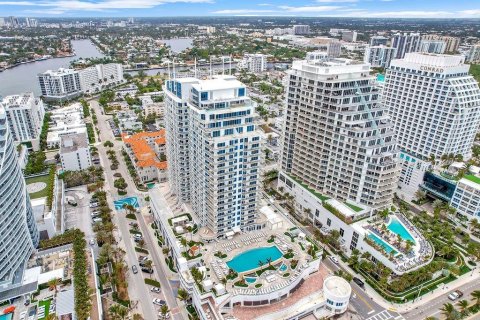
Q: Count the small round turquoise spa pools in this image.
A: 2